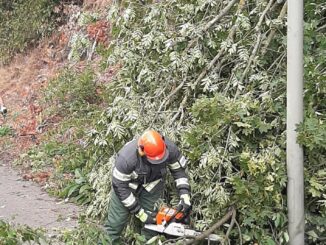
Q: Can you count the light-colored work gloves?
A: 2